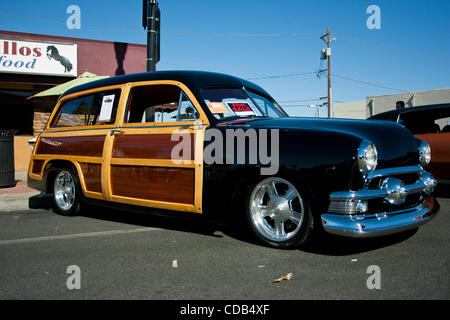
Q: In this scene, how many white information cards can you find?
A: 1